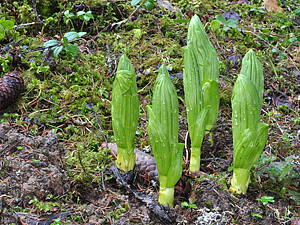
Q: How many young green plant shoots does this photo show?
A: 4